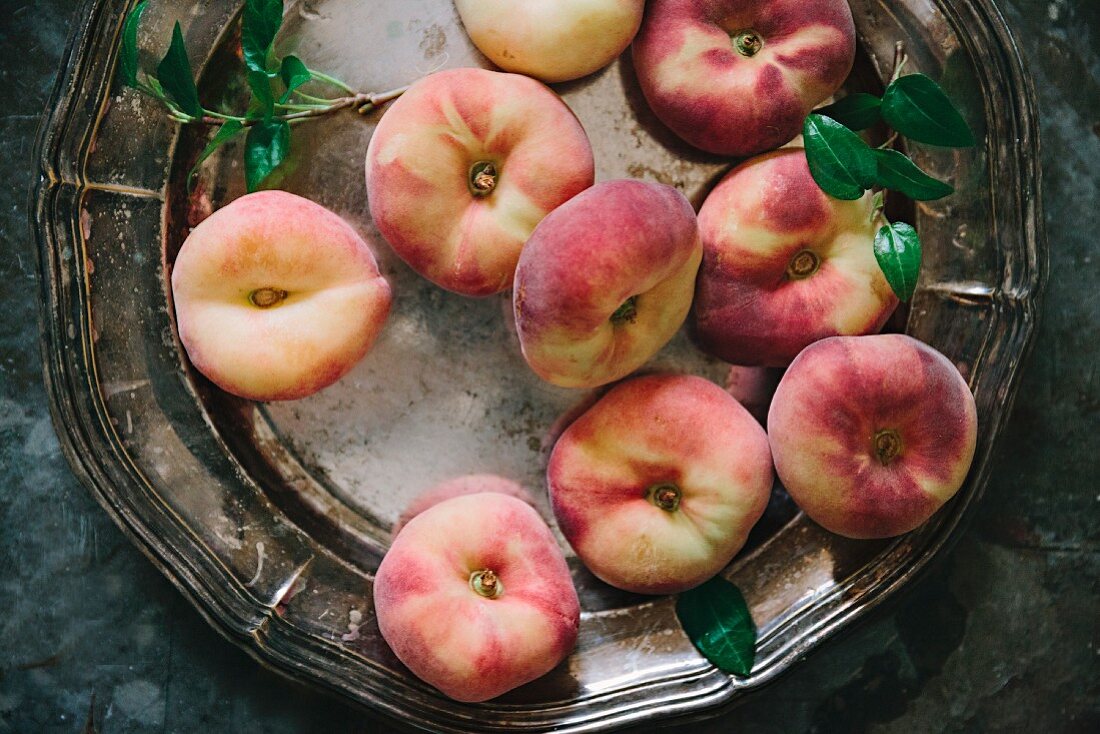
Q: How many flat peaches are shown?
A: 9